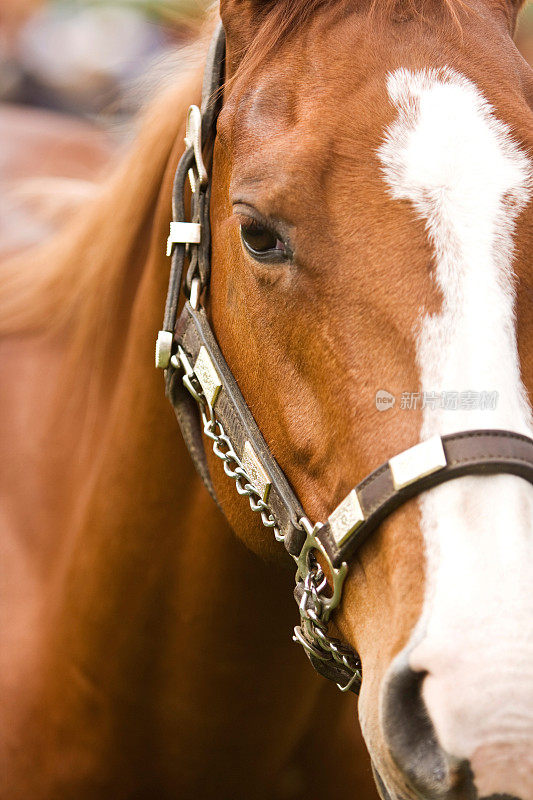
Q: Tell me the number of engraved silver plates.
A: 4